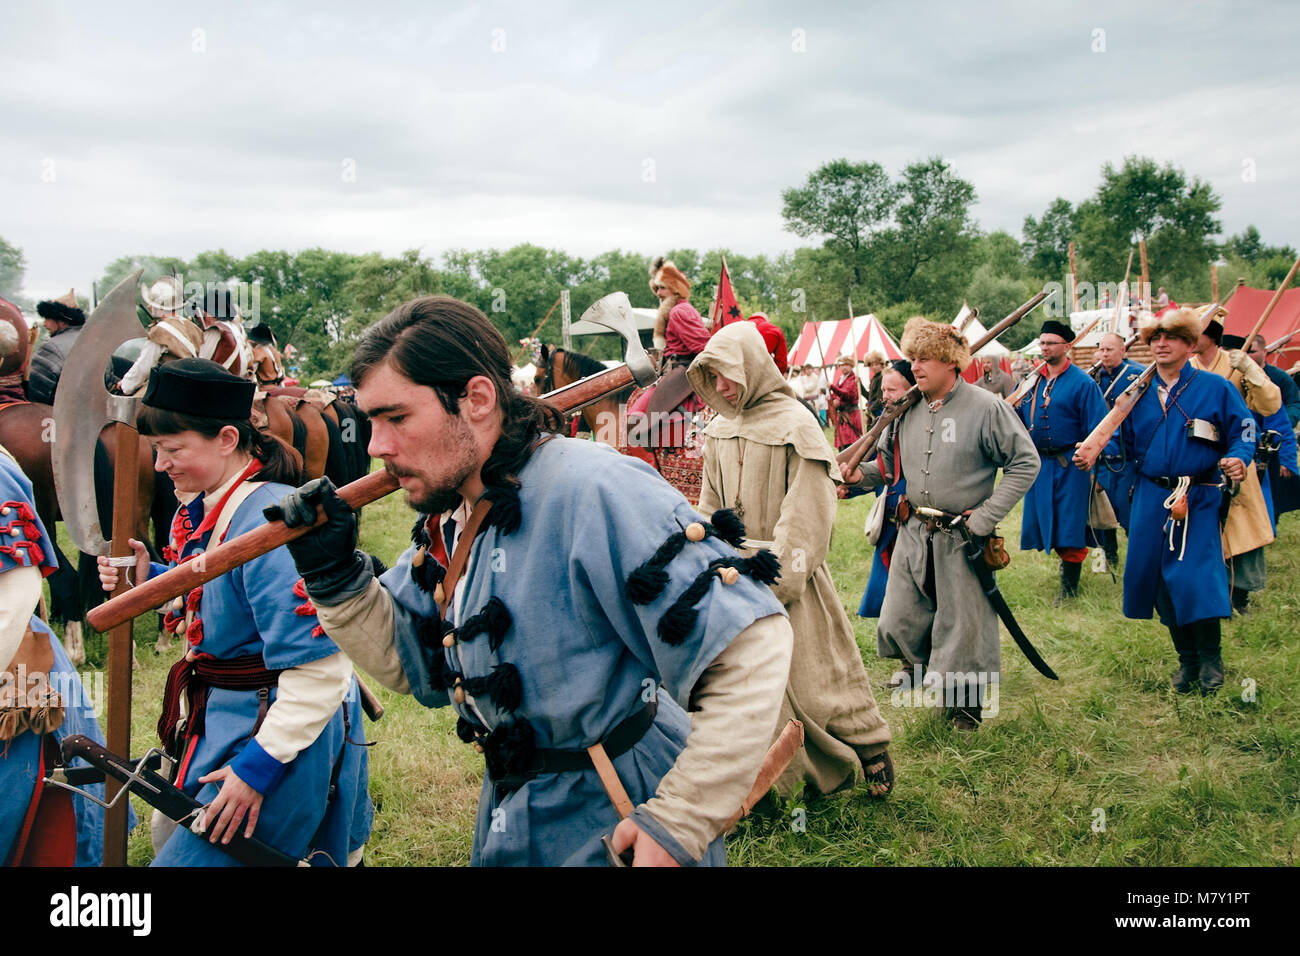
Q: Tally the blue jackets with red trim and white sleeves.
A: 2